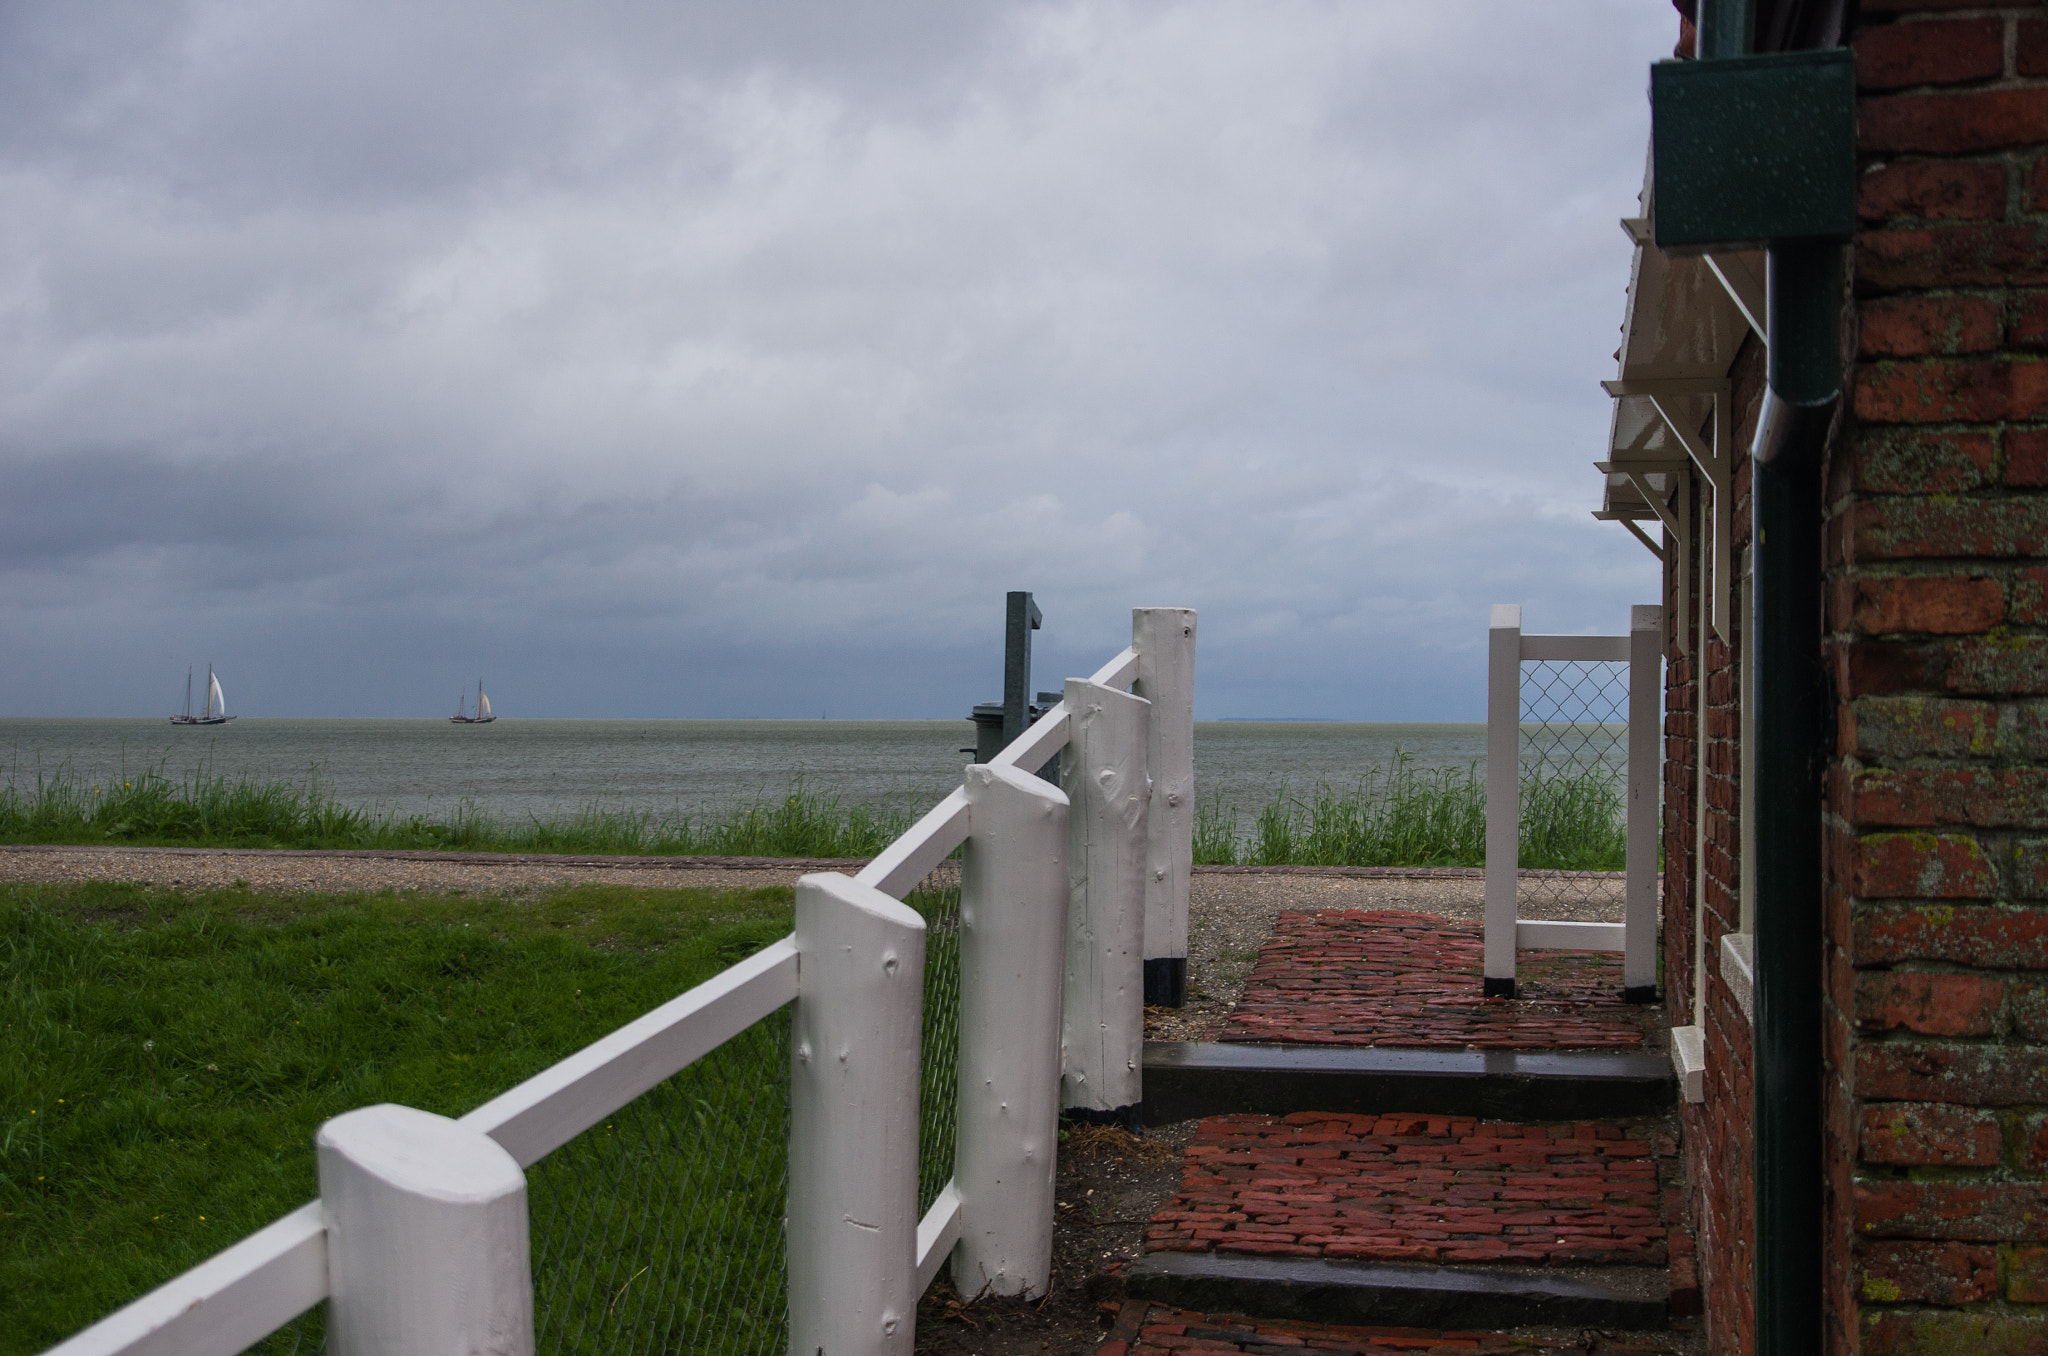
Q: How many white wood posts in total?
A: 7